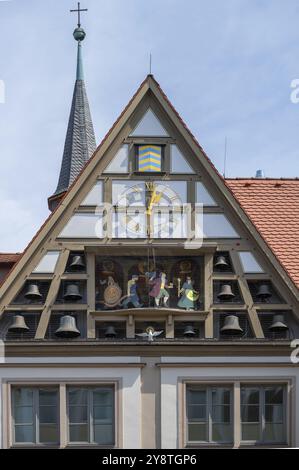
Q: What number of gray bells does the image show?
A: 12